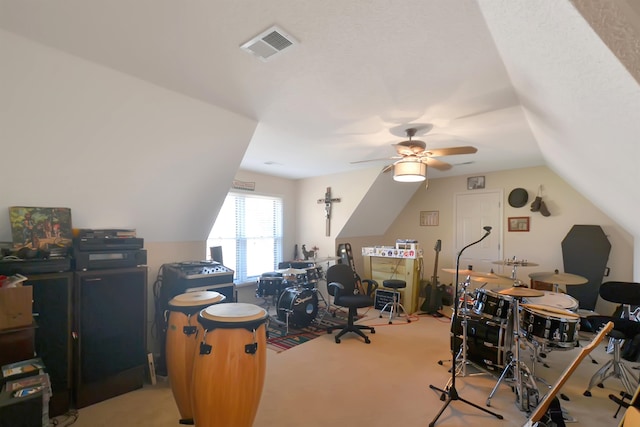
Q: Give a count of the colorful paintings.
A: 1